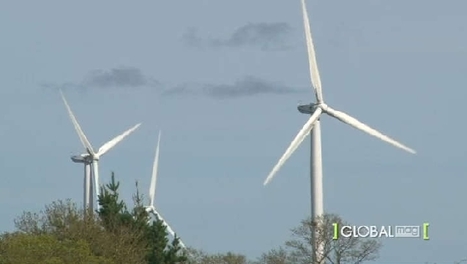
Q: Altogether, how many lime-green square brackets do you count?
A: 2